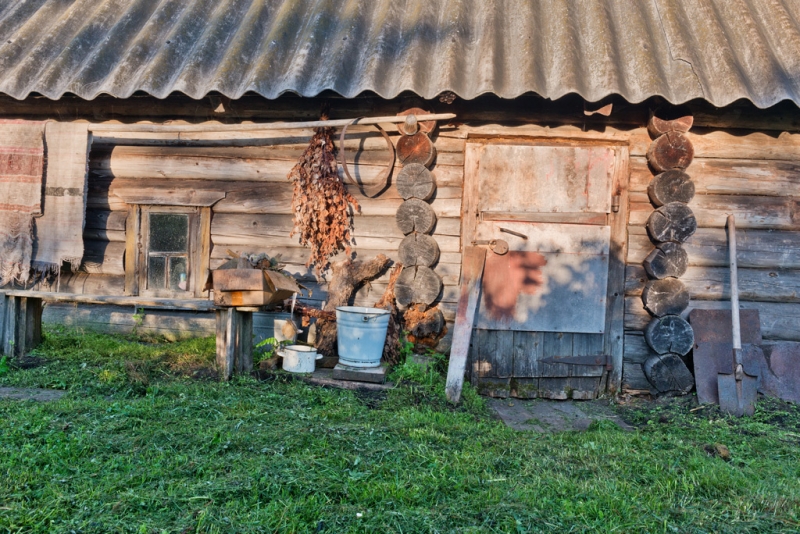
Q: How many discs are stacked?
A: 15